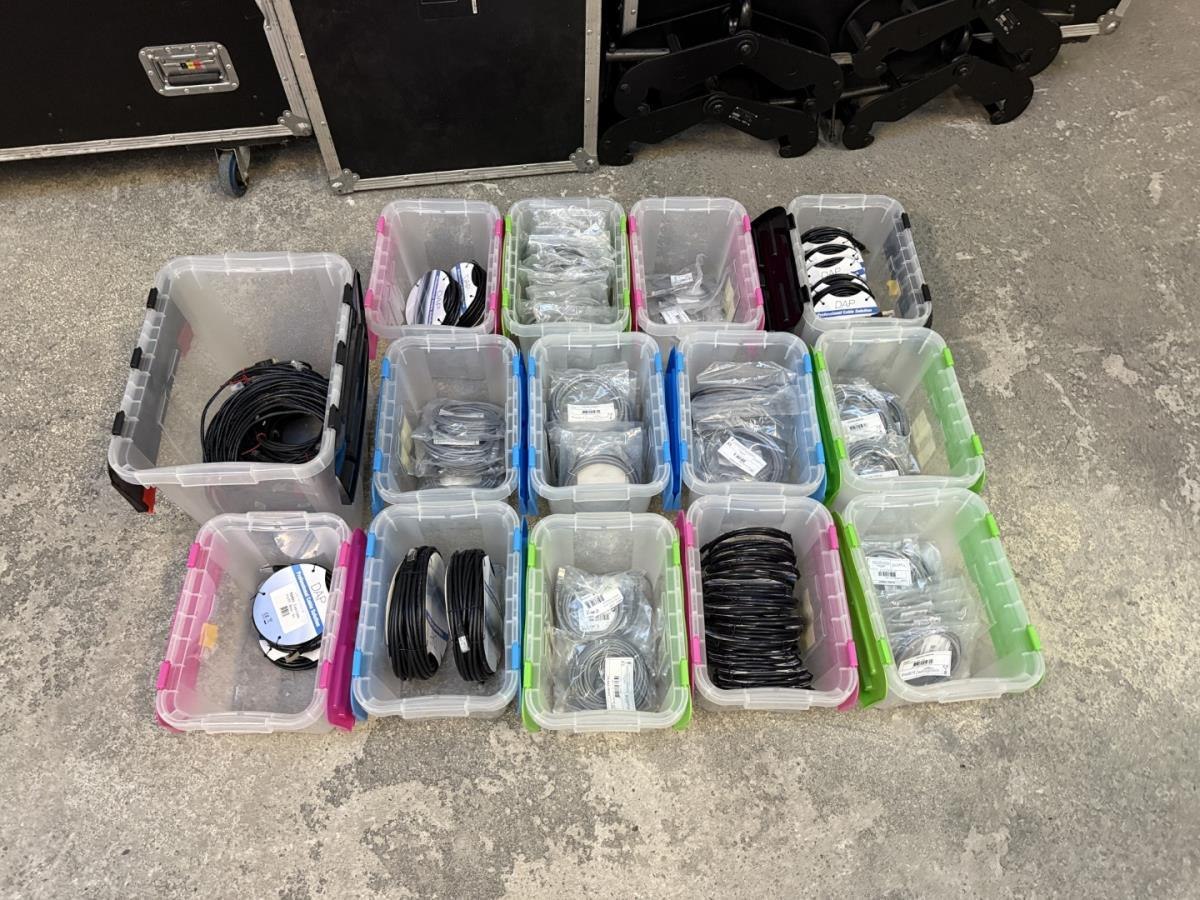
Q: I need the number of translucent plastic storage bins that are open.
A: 14